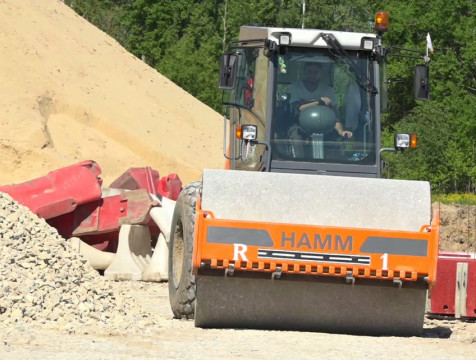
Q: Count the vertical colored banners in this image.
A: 0